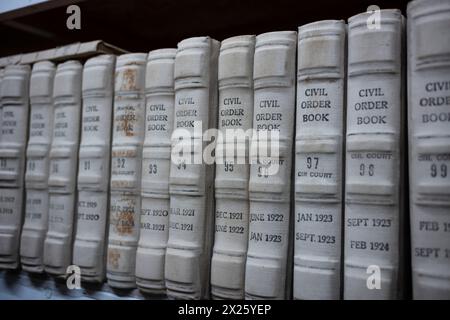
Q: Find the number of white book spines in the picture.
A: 12